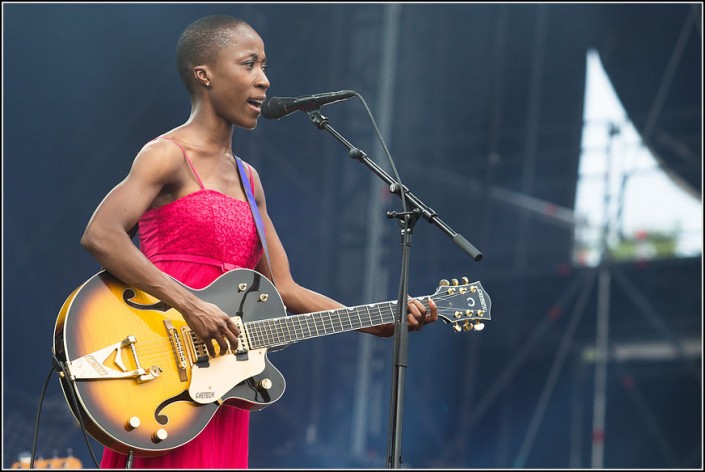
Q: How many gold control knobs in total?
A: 3